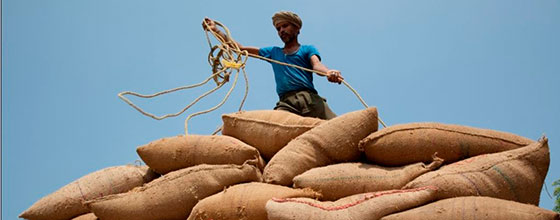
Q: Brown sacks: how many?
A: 12